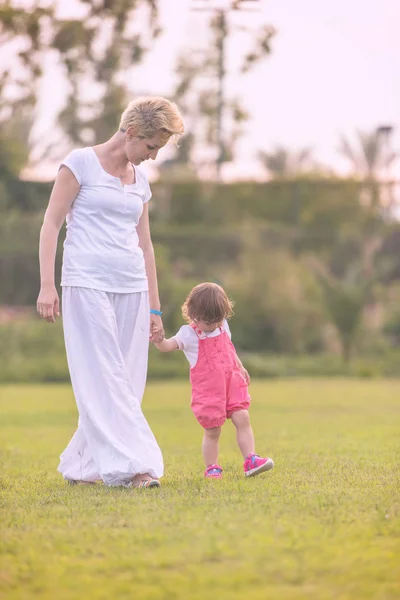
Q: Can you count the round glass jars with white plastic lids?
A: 0